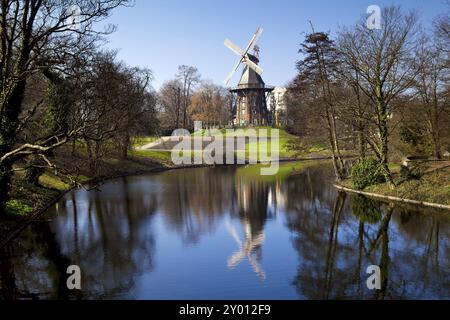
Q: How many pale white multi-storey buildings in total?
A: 1